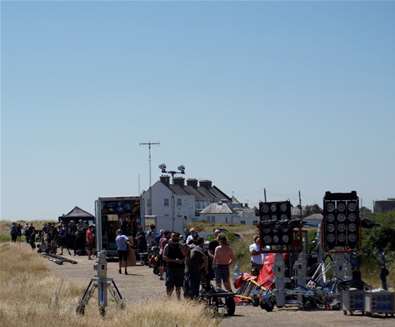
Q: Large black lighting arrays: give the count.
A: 2